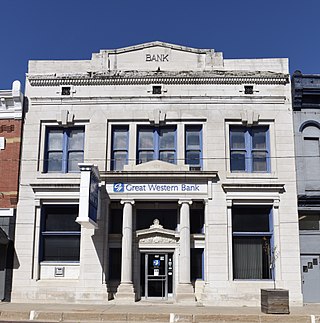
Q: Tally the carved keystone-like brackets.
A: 3